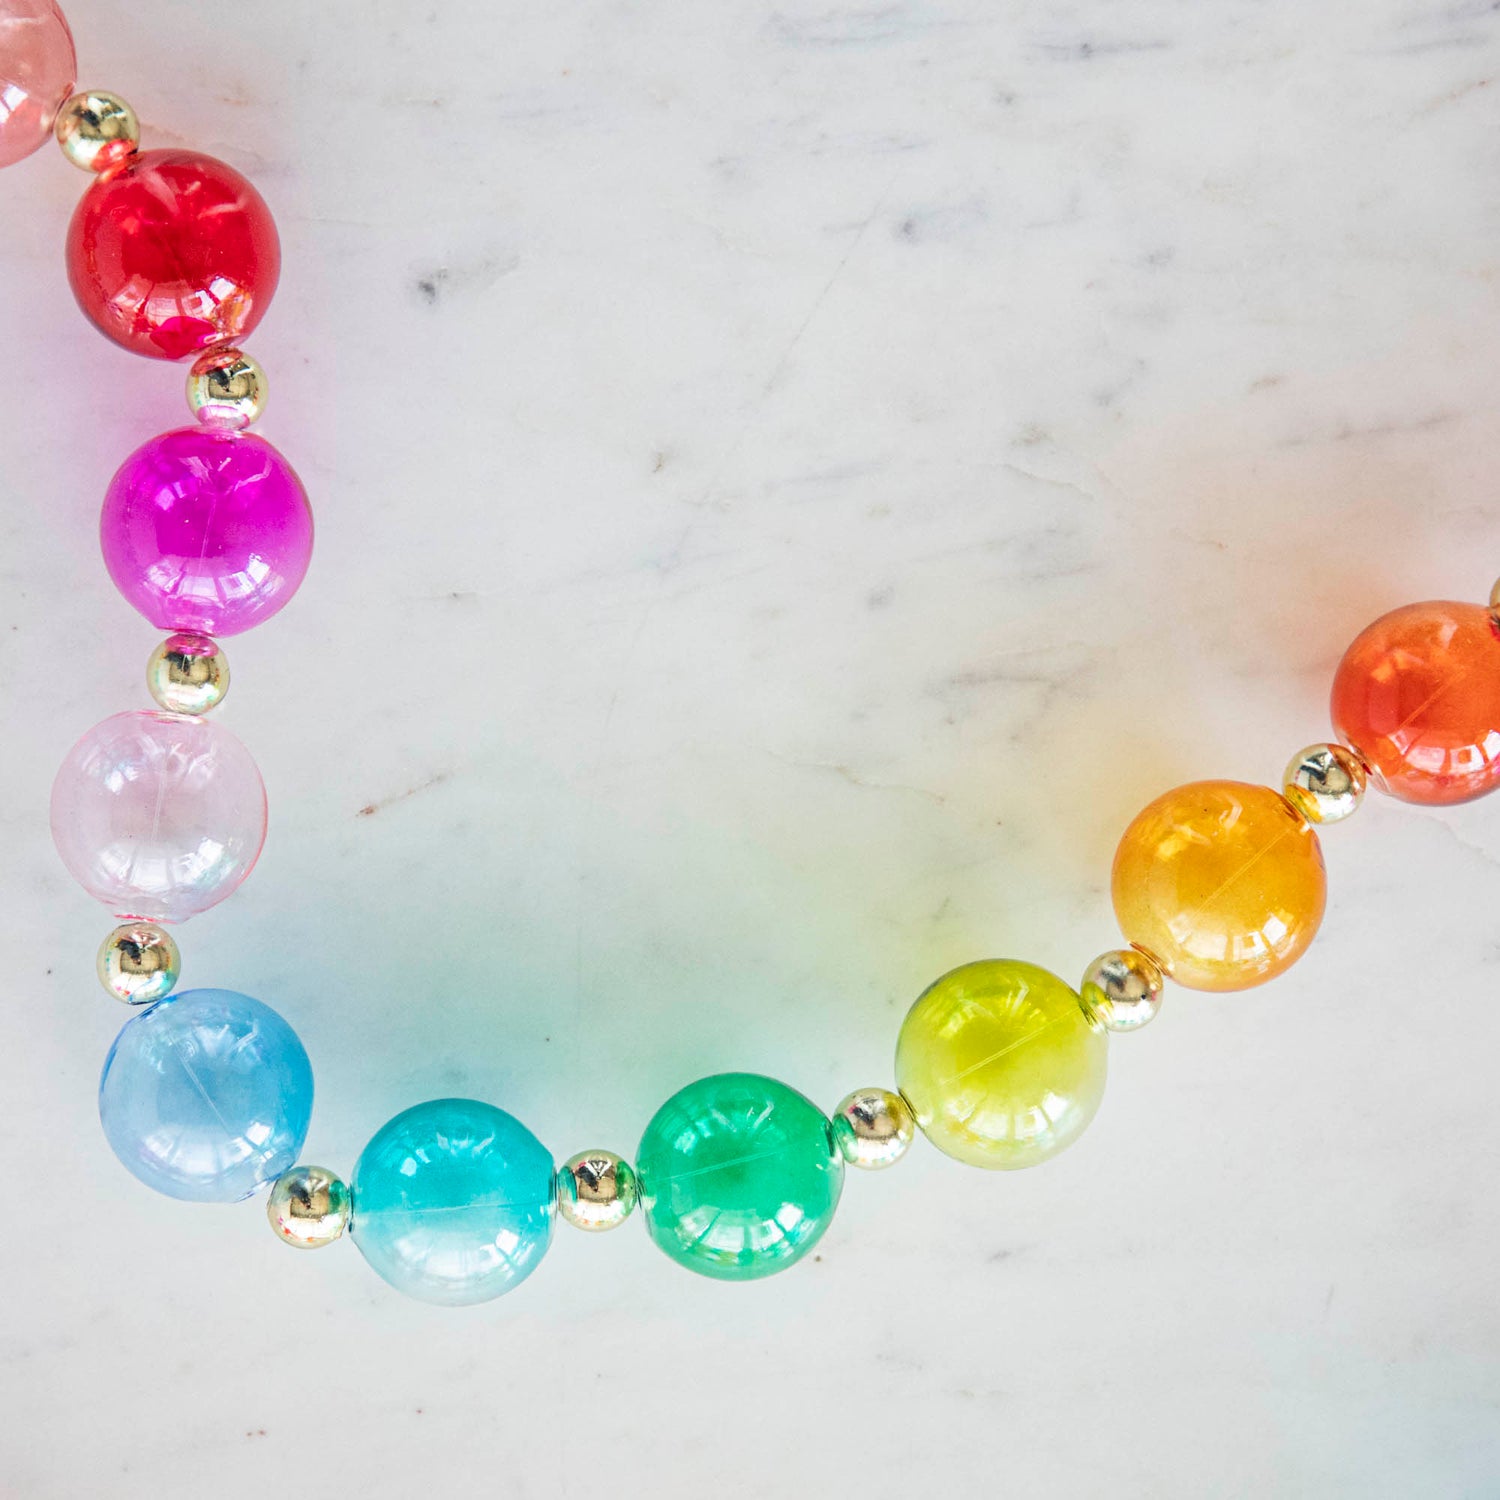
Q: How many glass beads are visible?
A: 10